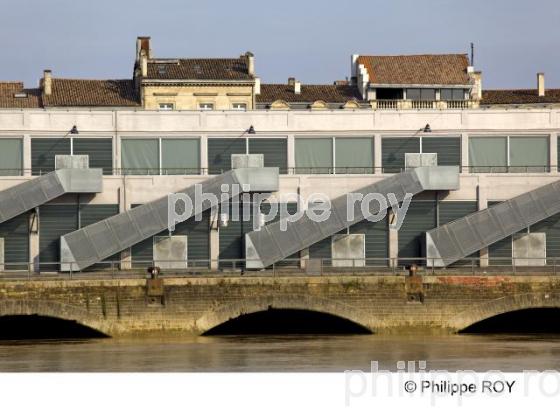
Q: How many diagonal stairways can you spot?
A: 4